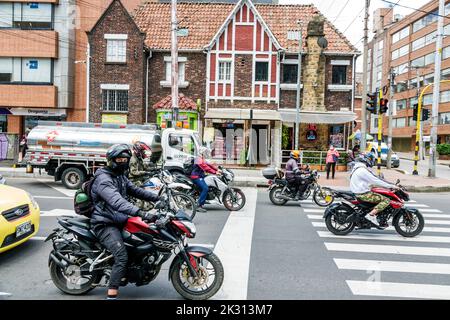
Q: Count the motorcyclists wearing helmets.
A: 5